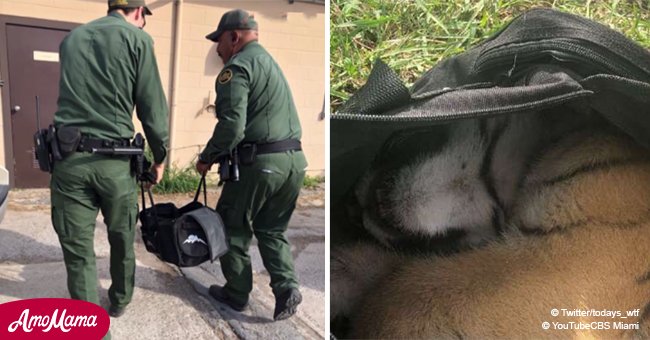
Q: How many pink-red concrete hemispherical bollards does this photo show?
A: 0